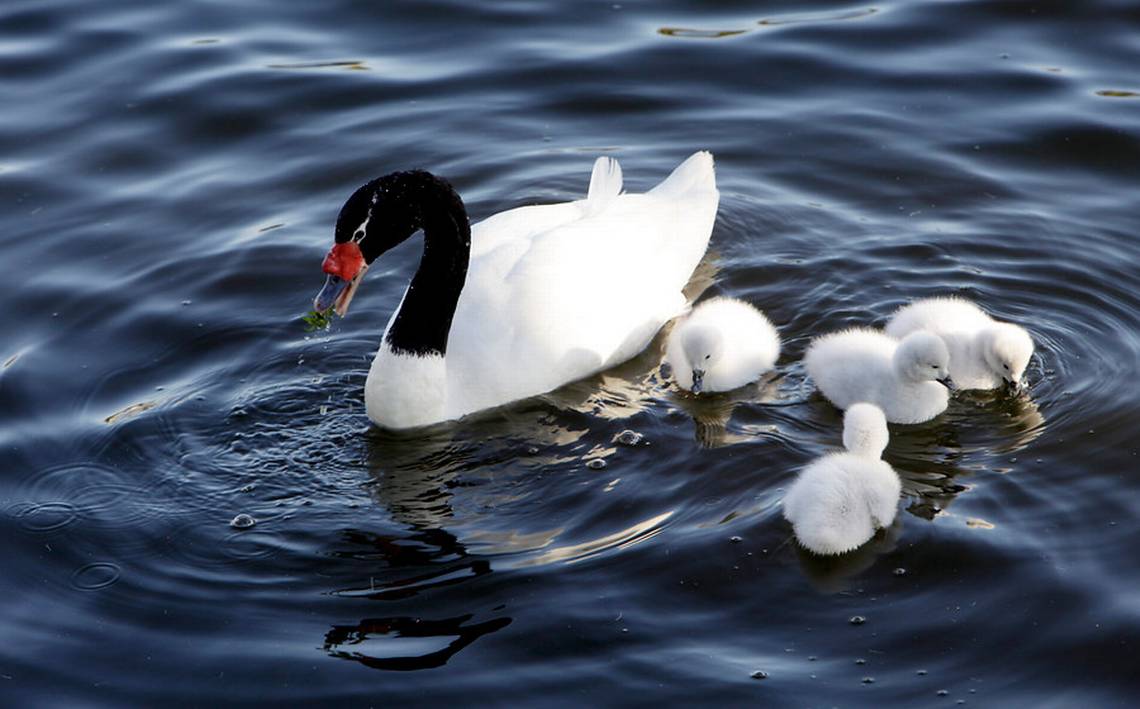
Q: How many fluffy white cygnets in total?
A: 4